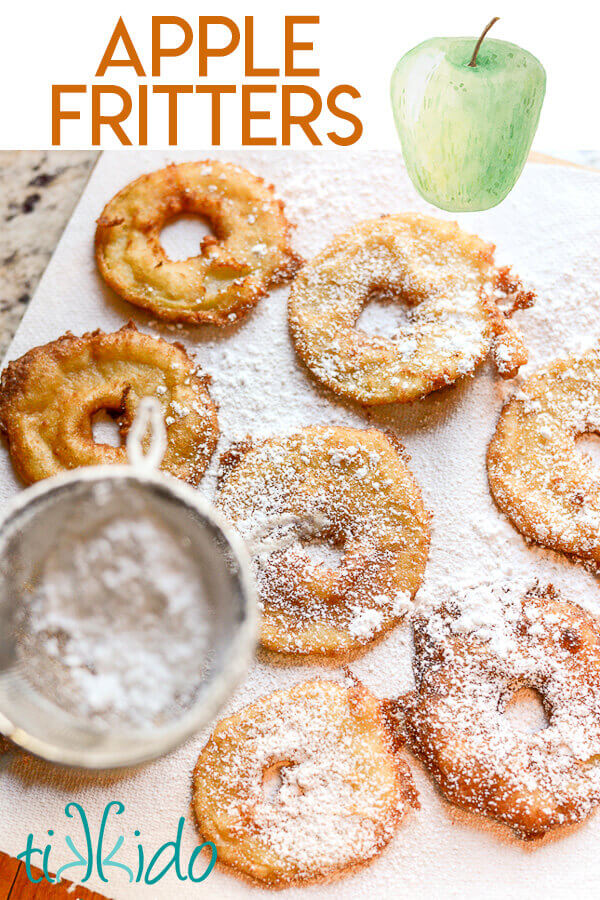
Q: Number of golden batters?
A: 7